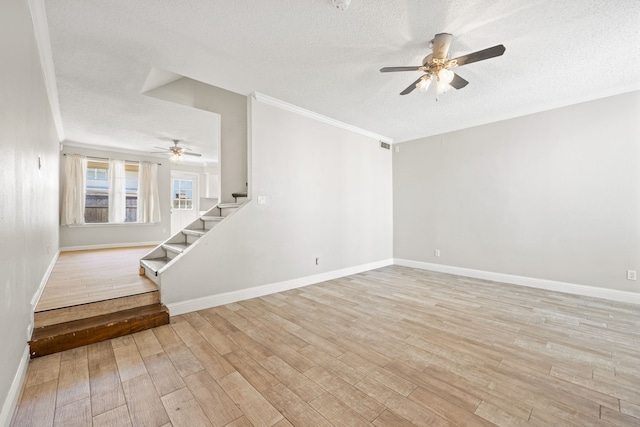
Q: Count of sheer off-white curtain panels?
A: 3